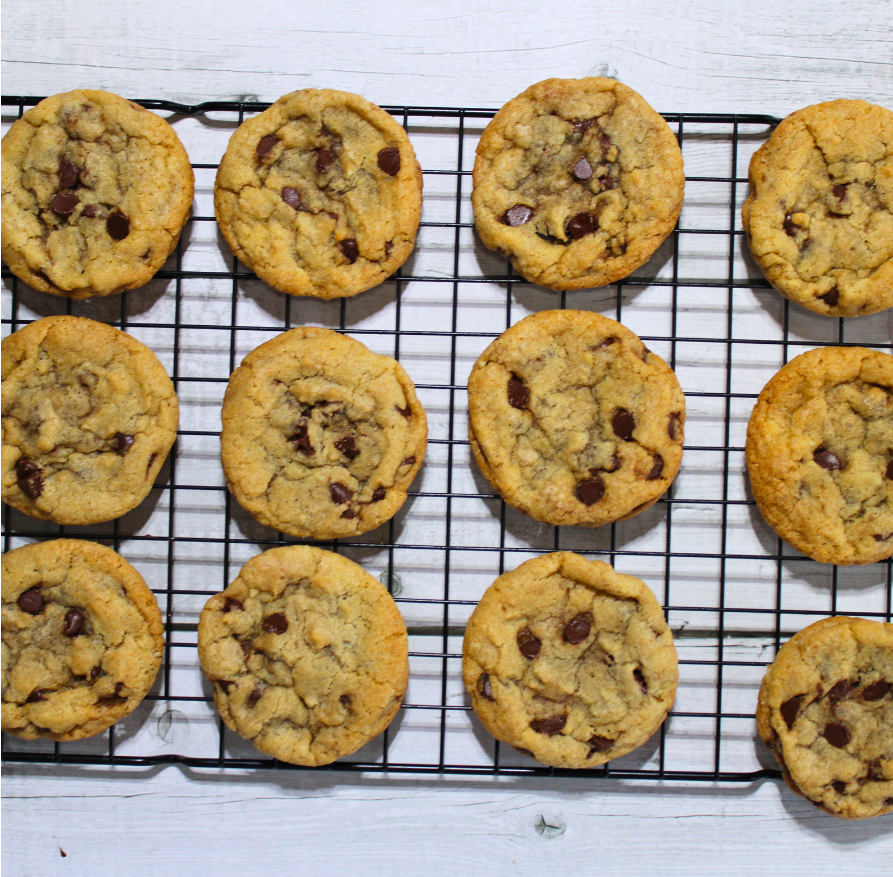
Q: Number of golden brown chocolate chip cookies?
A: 12